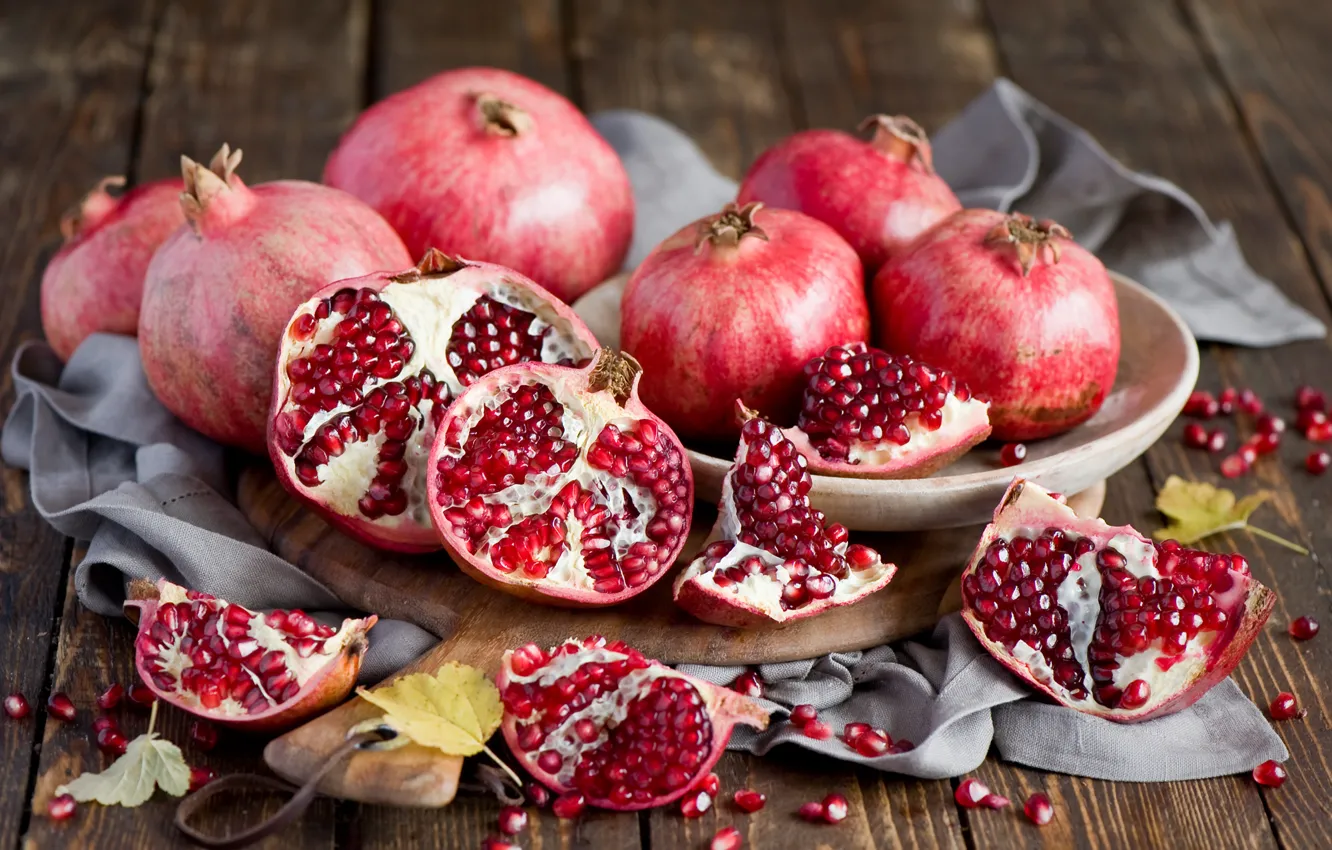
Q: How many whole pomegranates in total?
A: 6